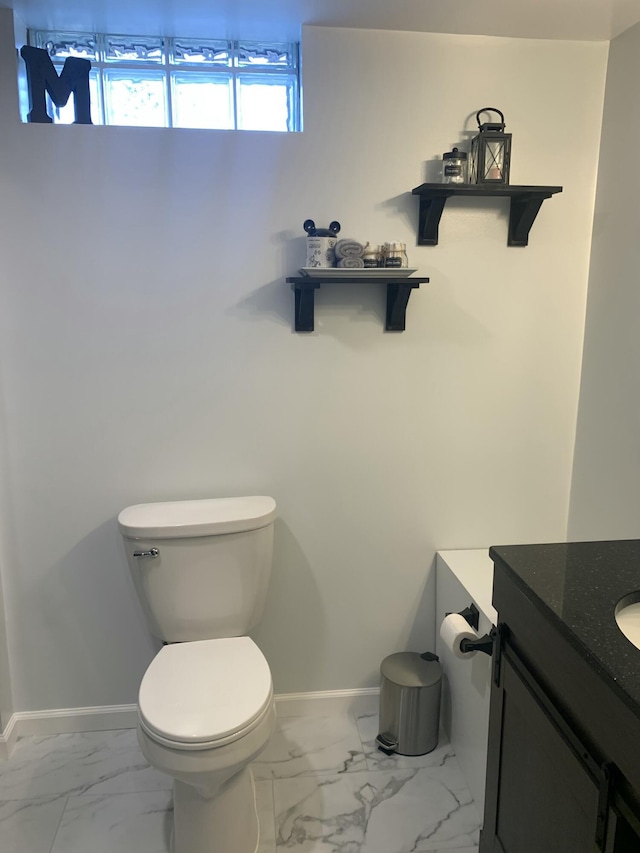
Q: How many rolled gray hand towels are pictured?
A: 2